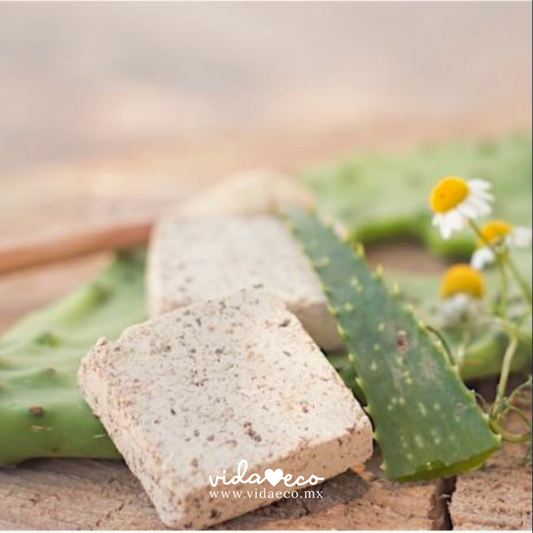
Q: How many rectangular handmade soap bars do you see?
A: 2